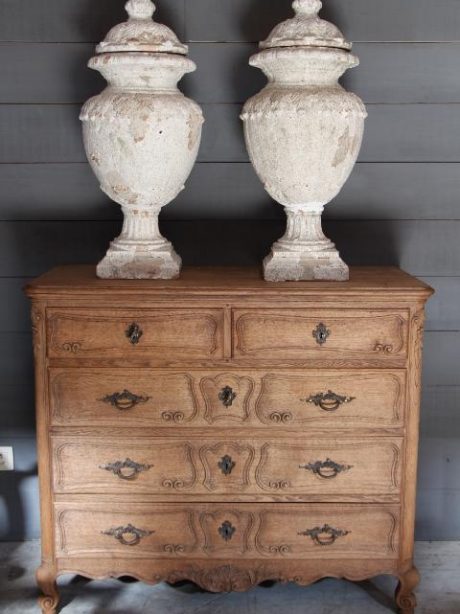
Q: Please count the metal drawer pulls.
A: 6